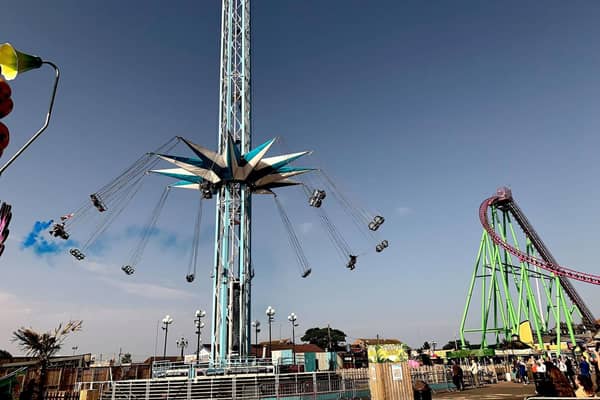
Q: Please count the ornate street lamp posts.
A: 6